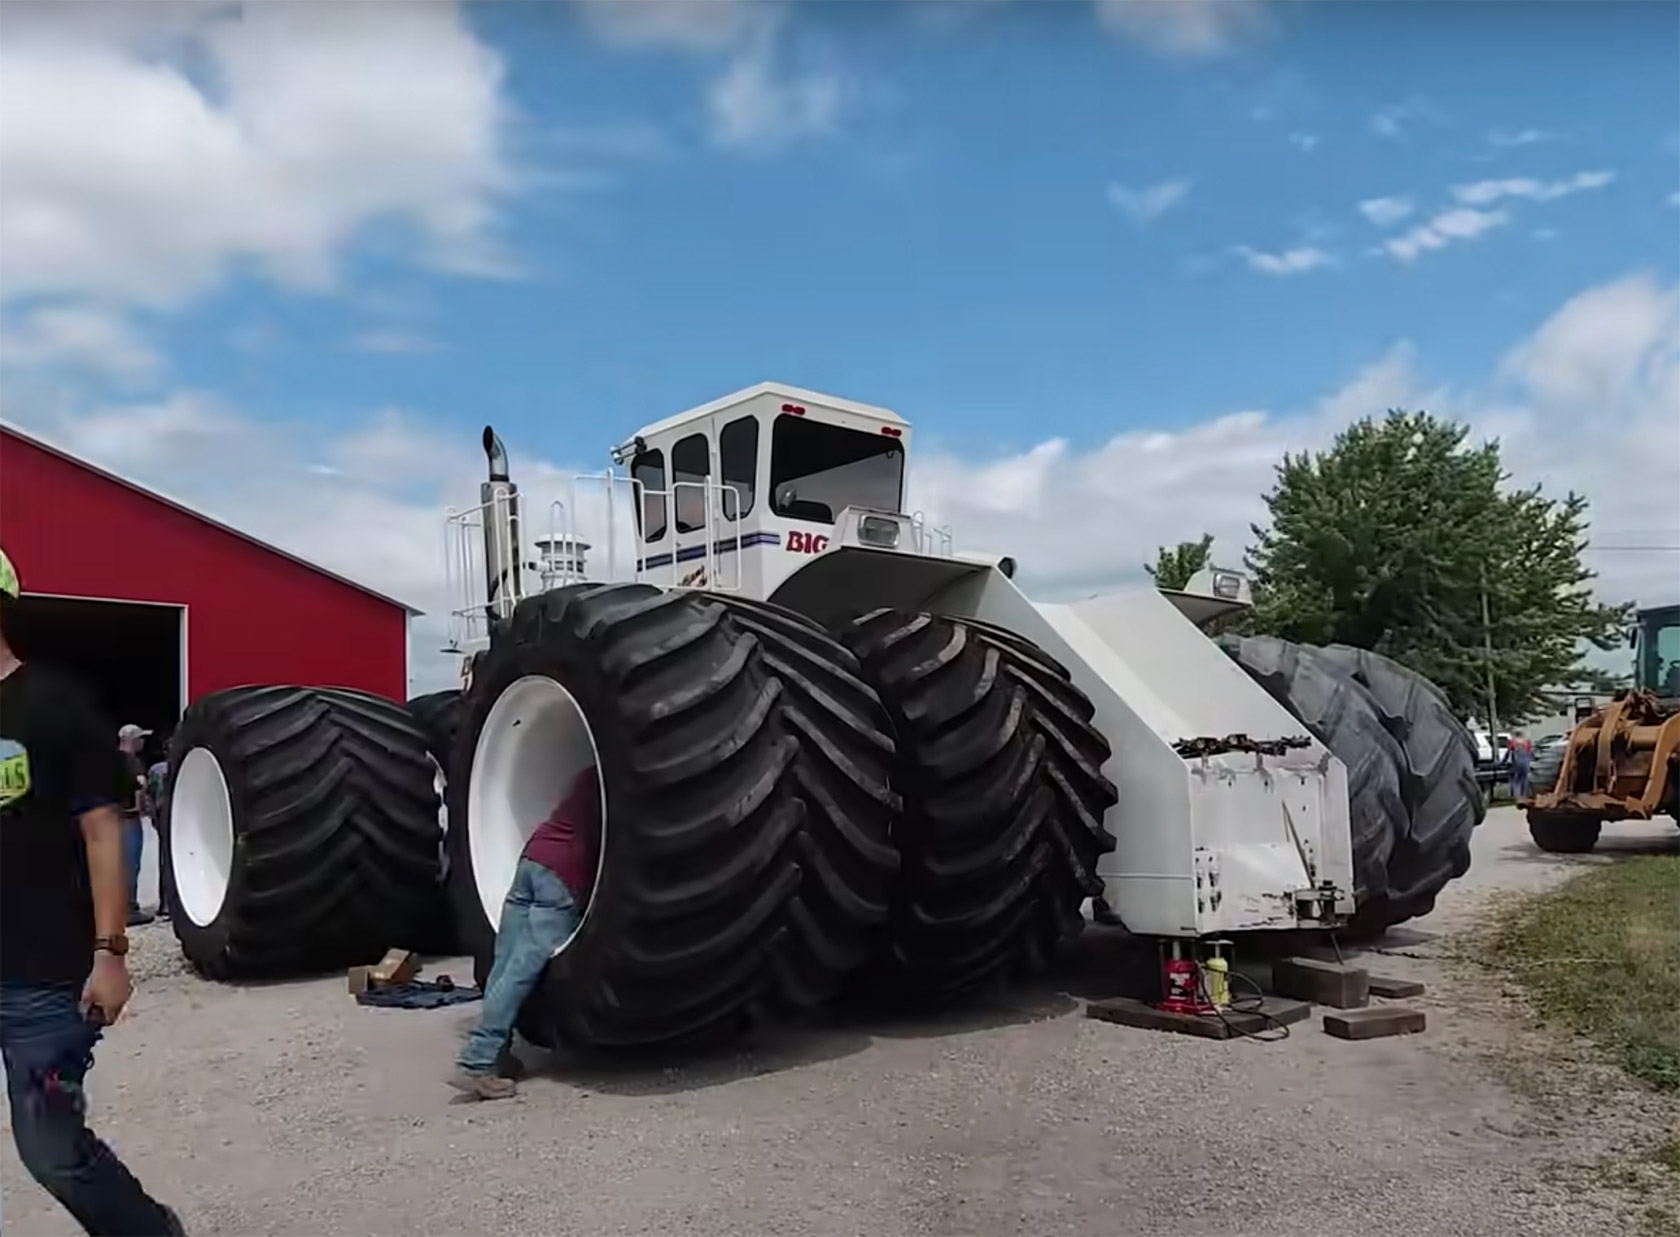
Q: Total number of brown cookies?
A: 0